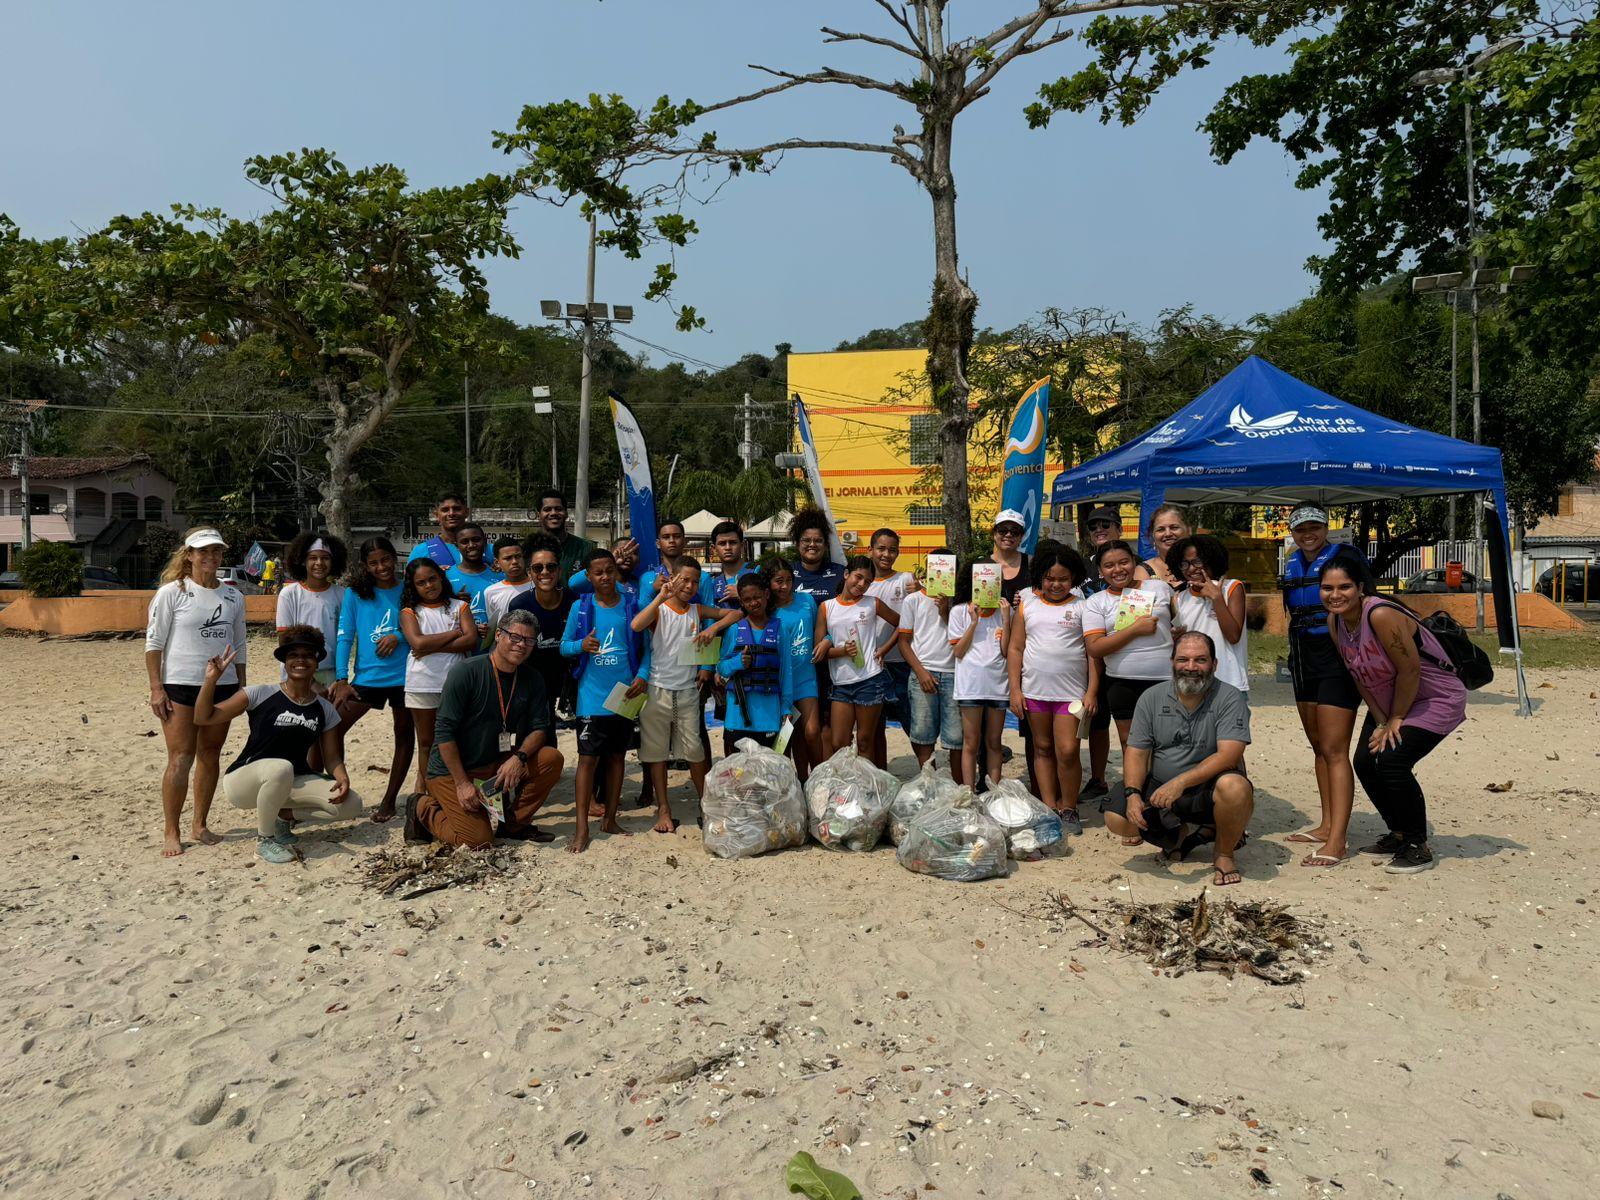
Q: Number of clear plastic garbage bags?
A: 5